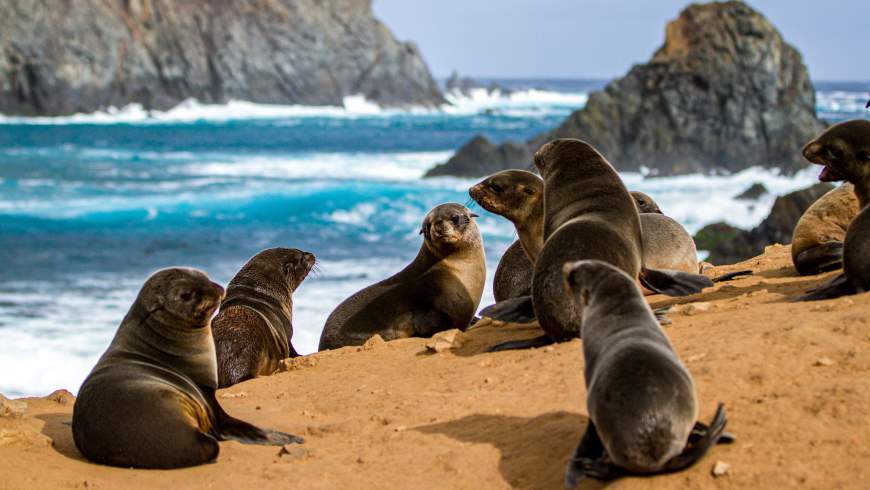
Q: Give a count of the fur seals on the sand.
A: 9